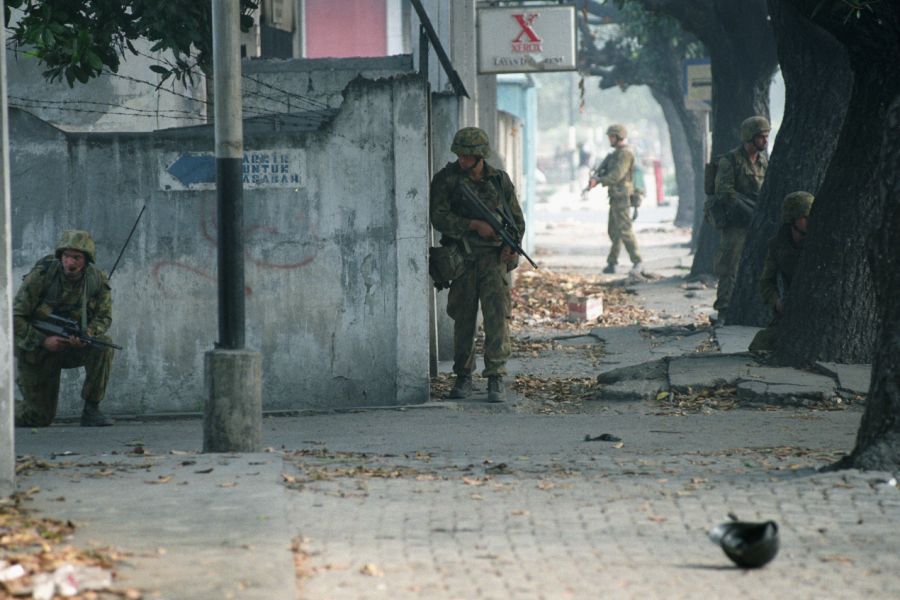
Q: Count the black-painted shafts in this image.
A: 1